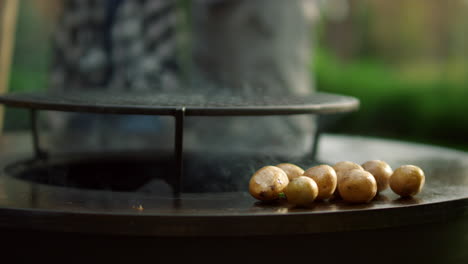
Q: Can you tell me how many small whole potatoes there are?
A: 8